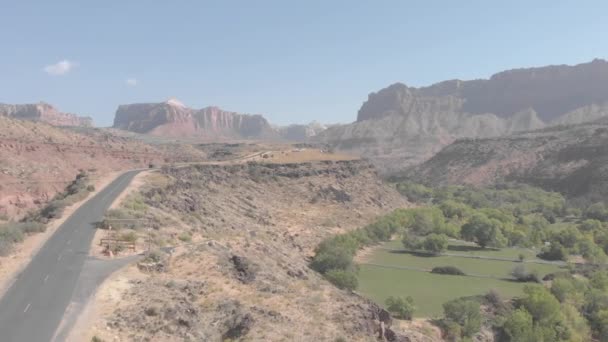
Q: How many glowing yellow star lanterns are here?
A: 0